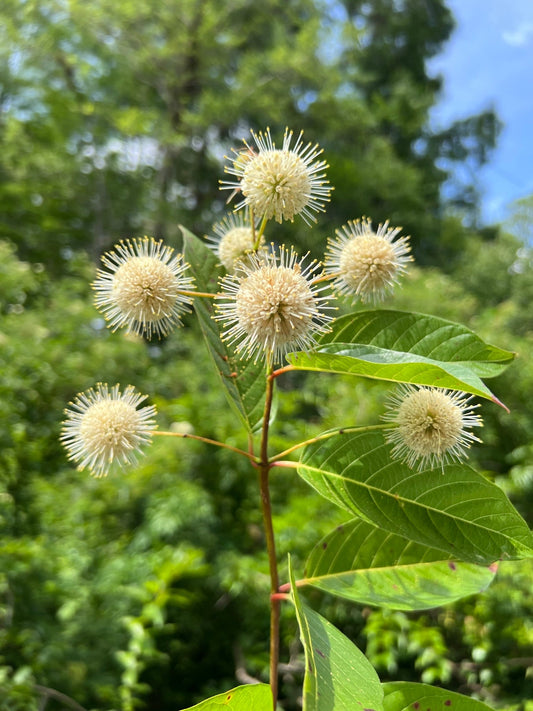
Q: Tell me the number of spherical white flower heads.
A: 7